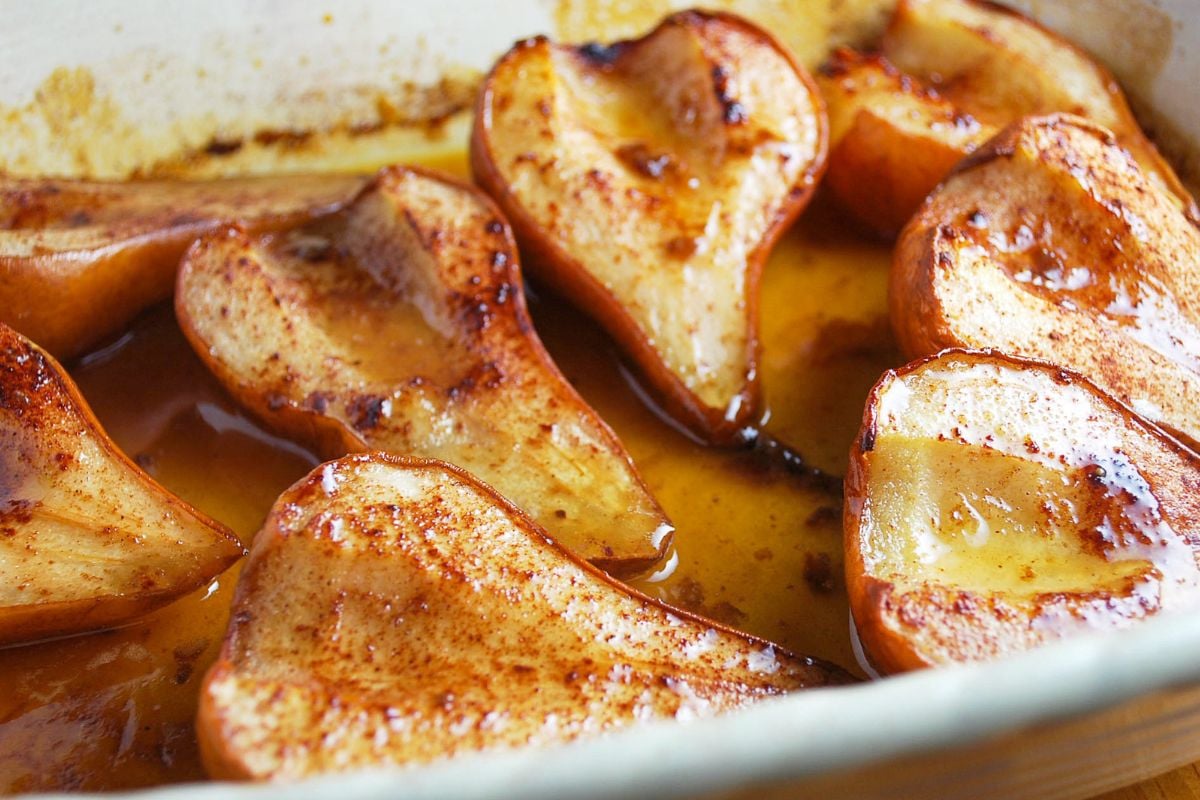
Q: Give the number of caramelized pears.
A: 8